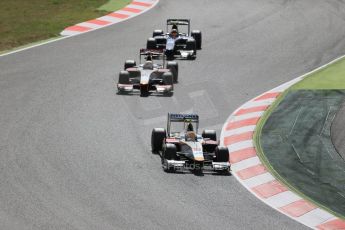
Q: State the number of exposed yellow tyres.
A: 0